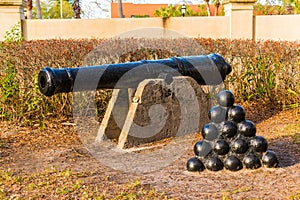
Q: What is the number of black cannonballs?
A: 15